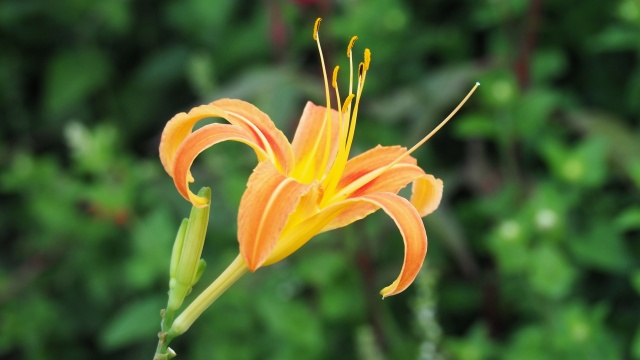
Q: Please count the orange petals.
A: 6